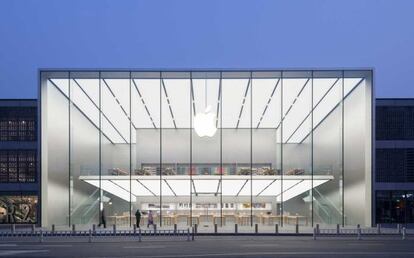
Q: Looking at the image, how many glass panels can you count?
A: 11